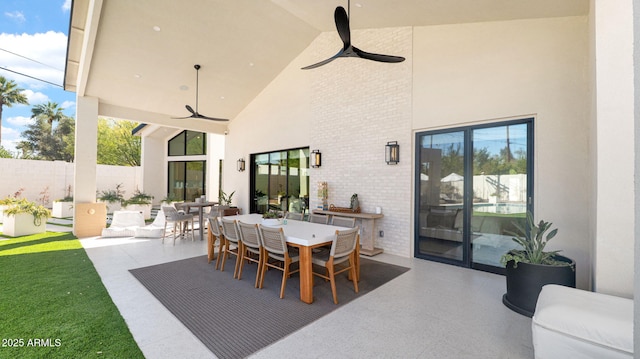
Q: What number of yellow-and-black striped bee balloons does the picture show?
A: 0